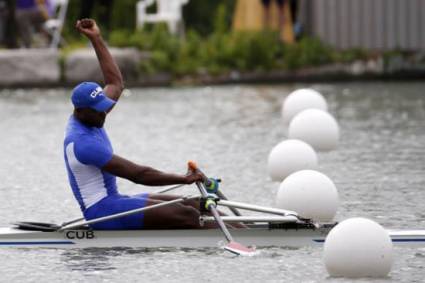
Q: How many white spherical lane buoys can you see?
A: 5